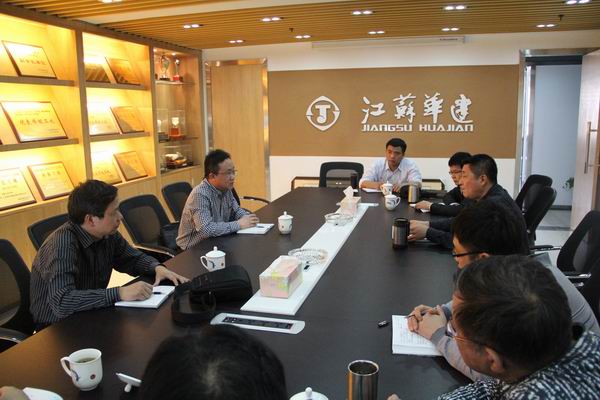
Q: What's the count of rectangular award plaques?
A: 10